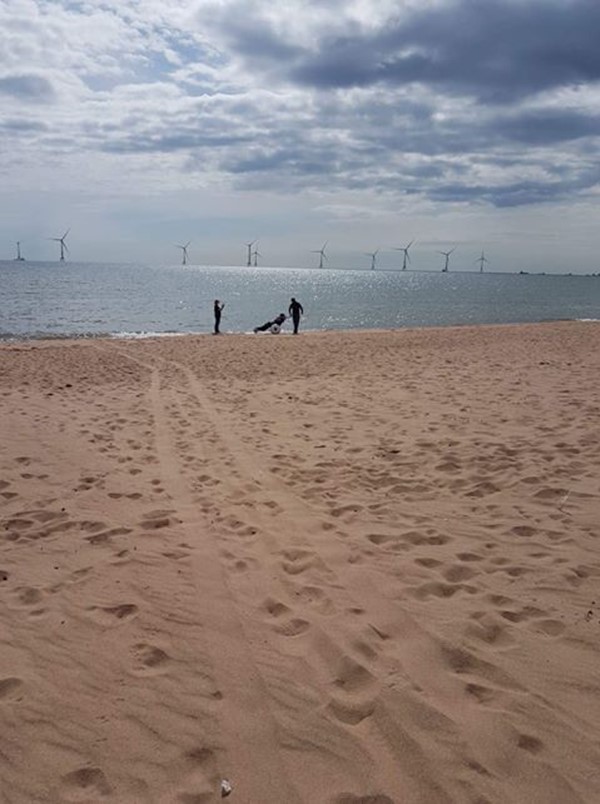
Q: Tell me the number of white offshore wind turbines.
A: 10